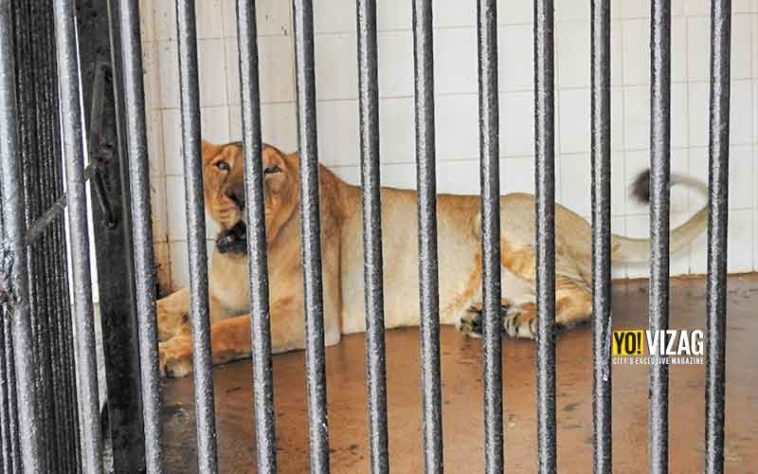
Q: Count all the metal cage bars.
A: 13